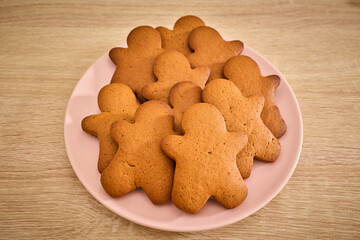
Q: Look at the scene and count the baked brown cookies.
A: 10